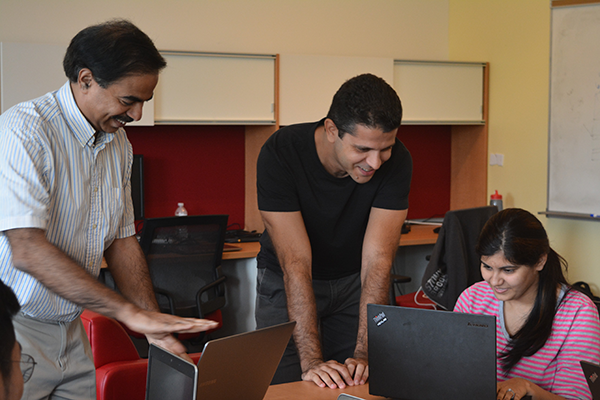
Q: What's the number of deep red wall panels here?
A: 2